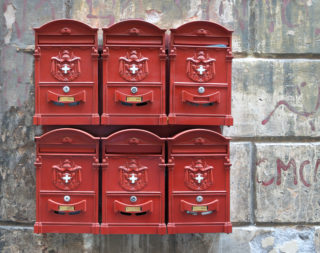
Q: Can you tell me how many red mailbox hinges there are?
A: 12